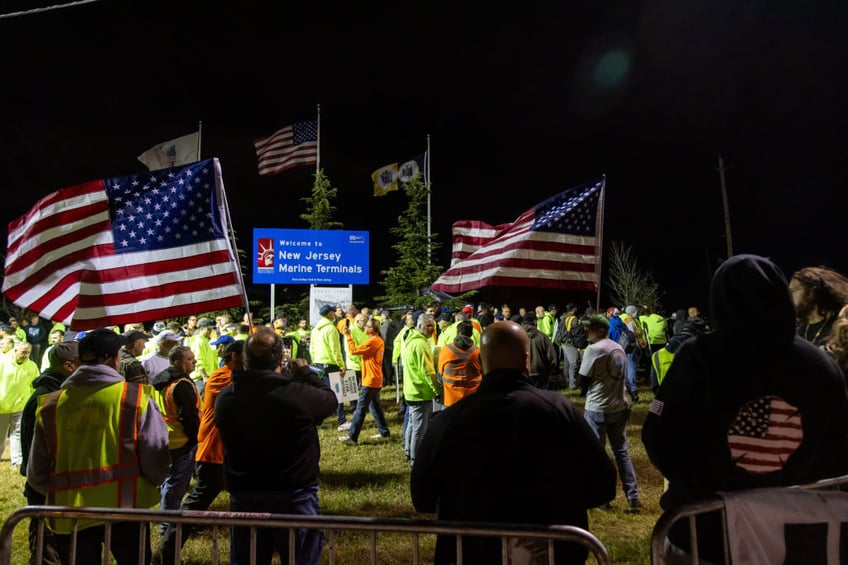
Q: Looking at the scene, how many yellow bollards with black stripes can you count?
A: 0